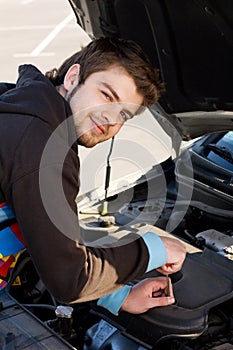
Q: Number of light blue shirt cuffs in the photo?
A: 2